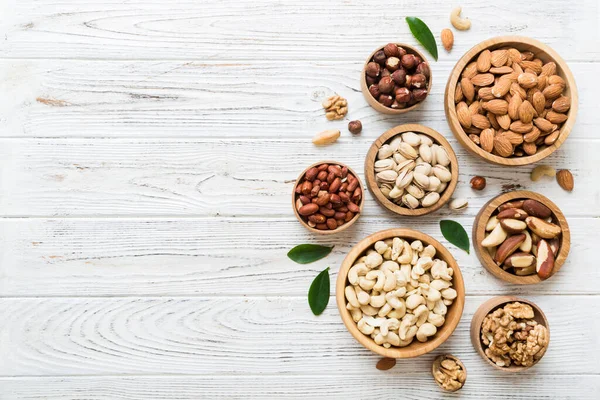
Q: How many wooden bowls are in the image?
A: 7